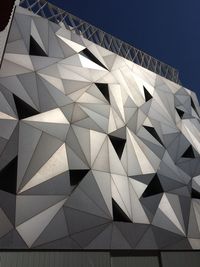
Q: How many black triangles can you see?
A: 15